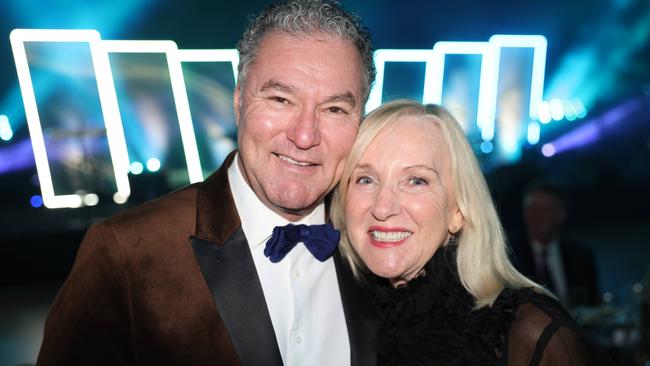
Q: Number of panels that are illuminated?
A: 6